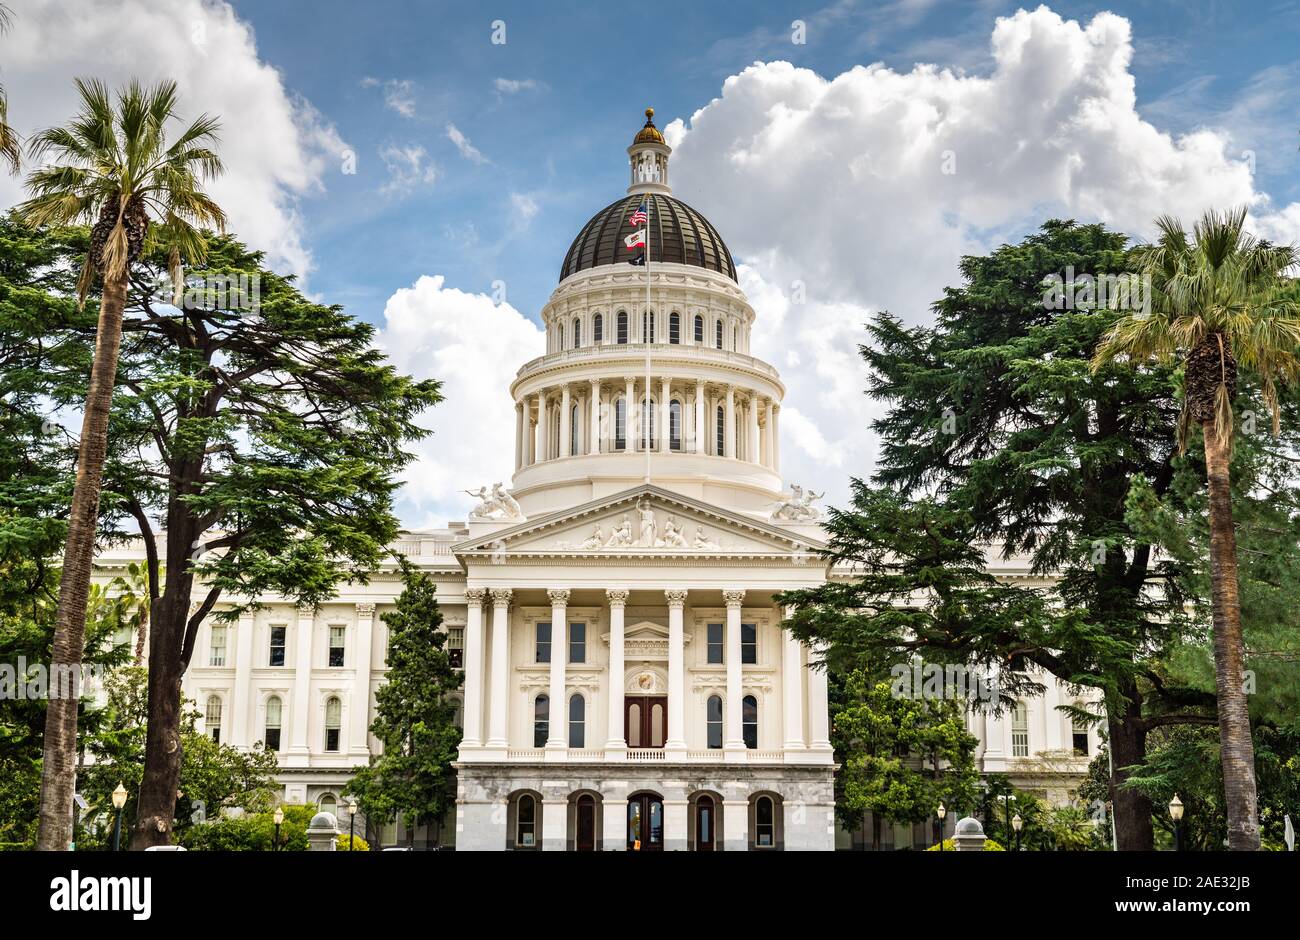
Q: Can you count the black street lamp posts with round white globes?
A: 6